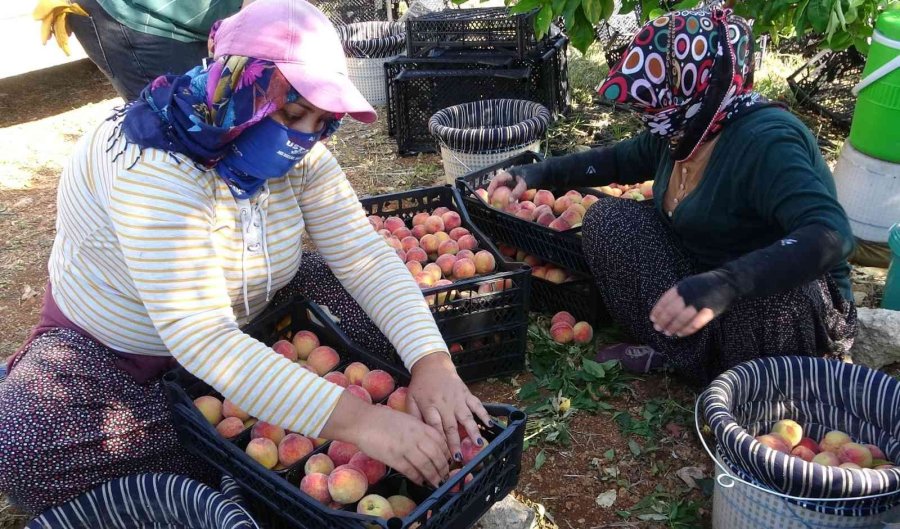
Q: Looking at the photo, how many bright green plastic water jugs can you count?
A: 1